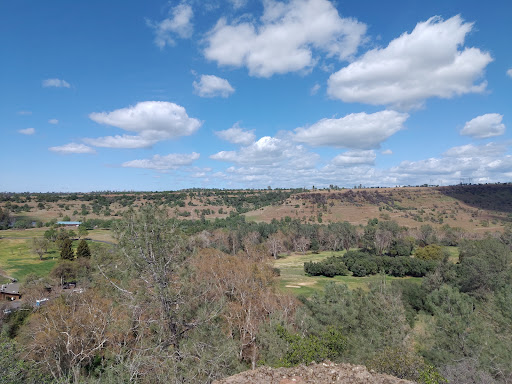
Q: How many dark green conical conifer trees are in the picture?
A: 2